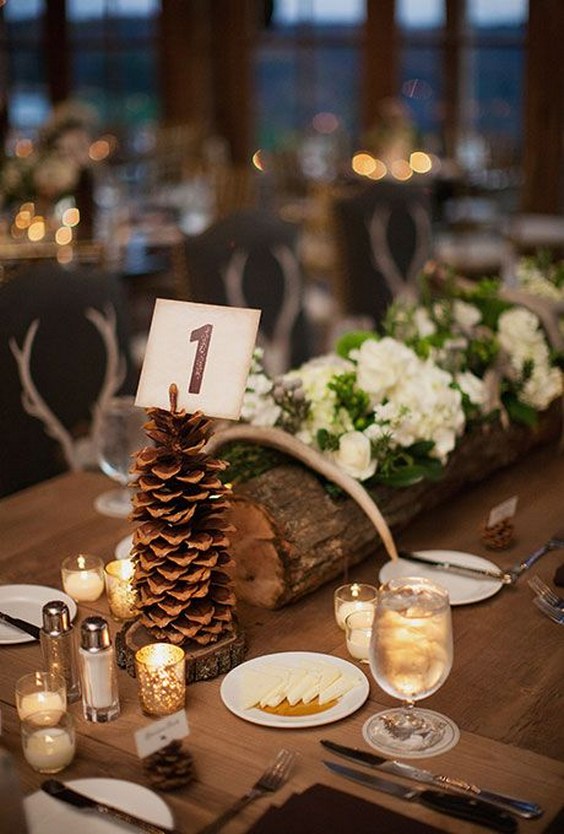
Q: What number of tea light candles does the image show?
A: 7